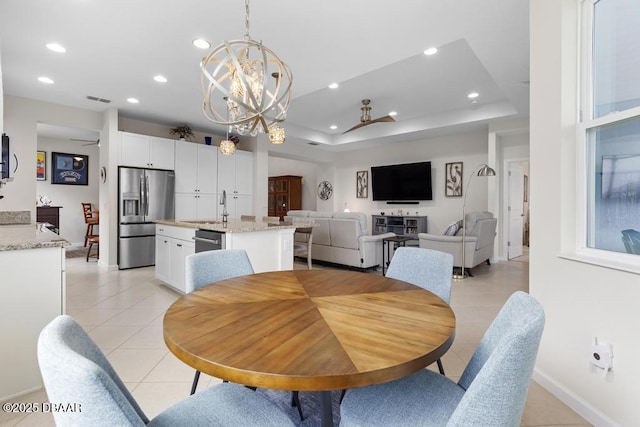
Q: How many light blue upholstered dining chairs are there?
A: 4